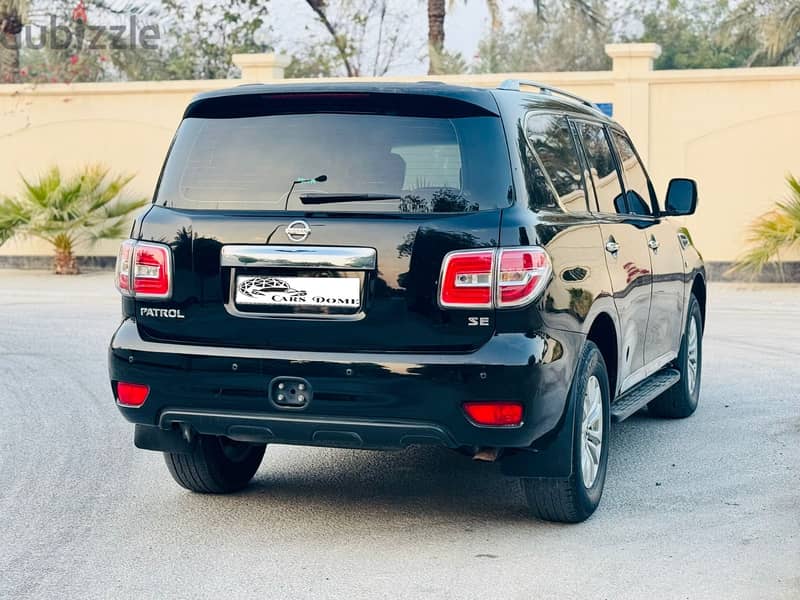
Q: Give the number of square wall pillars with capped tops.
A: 2